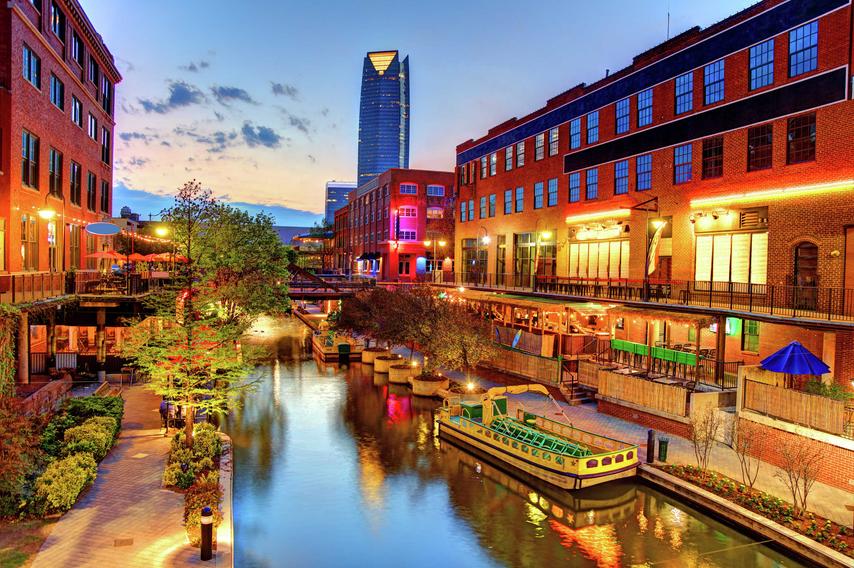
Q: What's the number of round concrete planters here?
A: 5